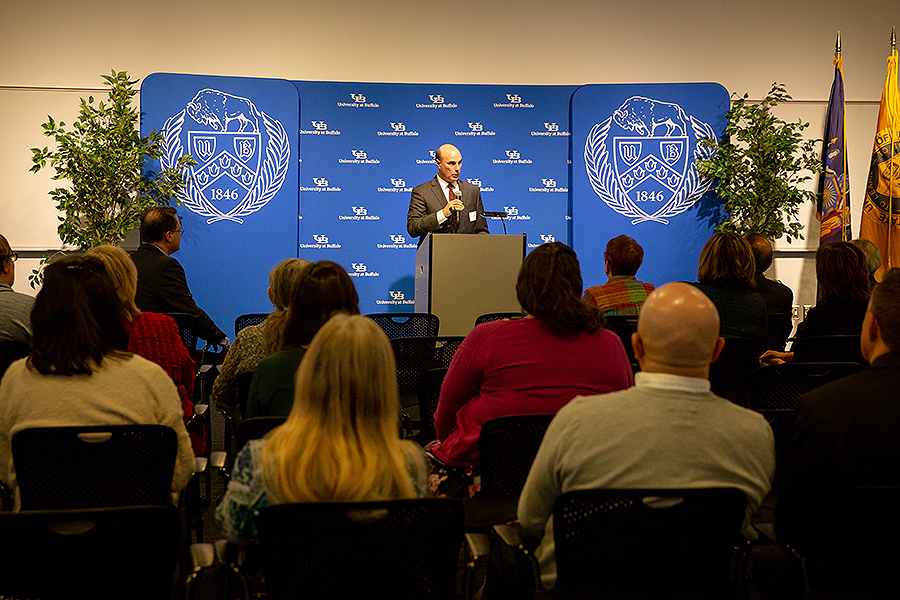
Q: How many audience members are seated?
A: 15